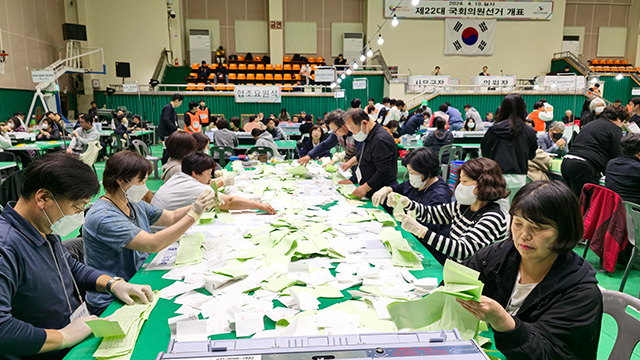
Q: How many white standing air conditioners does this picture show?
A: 3